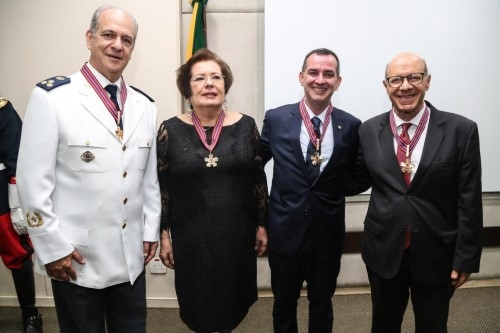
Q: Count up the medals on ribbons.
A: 4